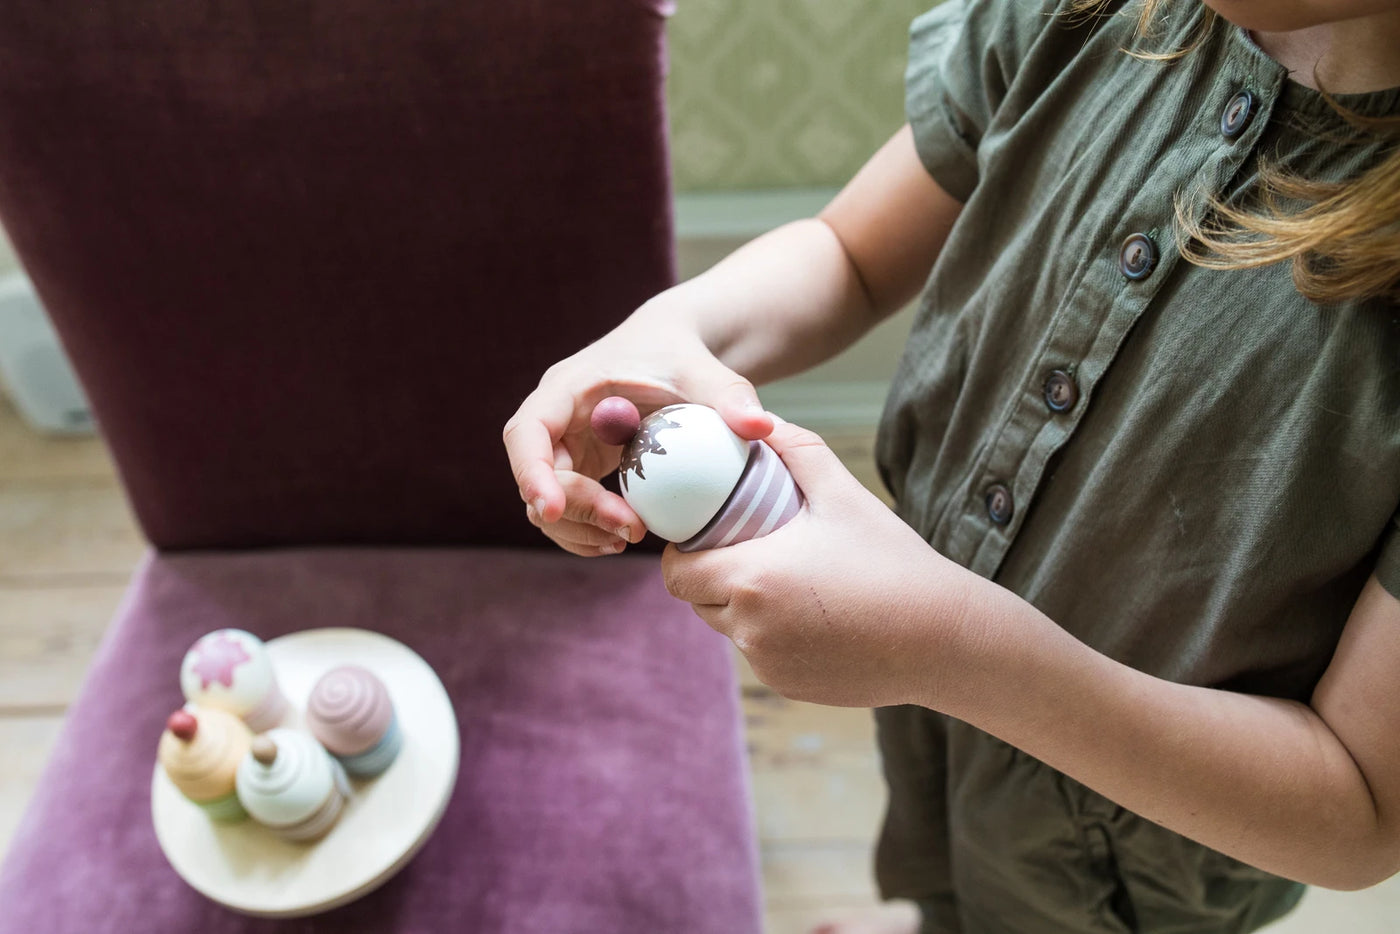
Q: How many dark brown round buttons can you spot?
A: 4